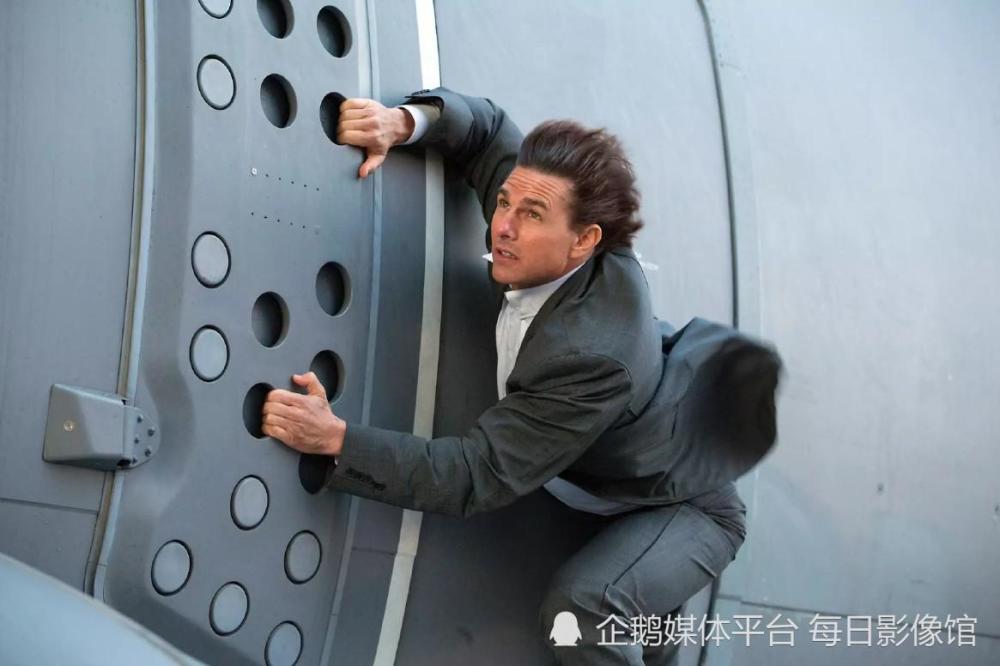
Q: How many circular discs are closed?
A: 9